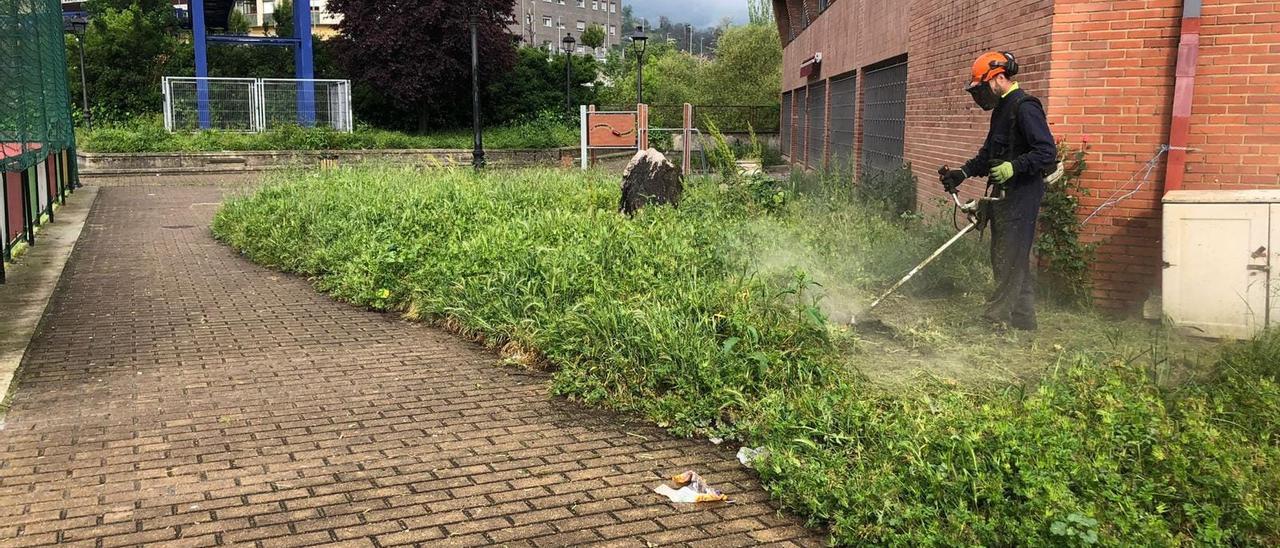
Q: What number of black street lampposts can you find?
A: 4